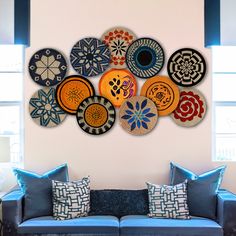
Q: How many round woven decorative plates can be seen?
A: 12